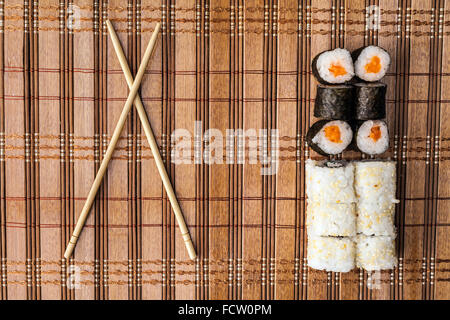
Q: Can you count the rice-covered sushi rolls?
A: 6